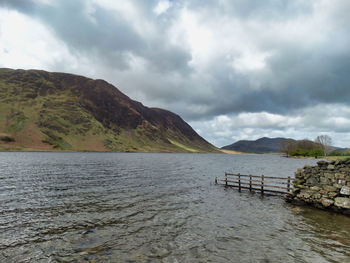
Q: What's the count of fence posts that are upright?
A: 6